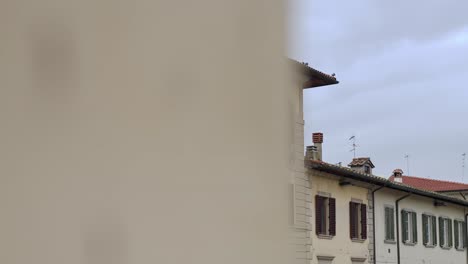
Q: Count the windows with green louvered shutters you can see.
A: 5